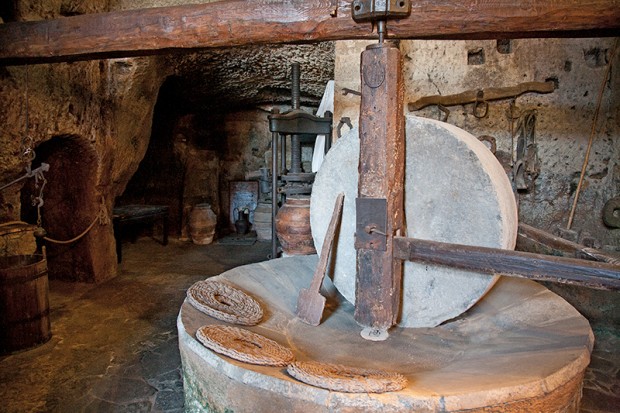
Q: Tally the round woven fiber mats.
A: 3